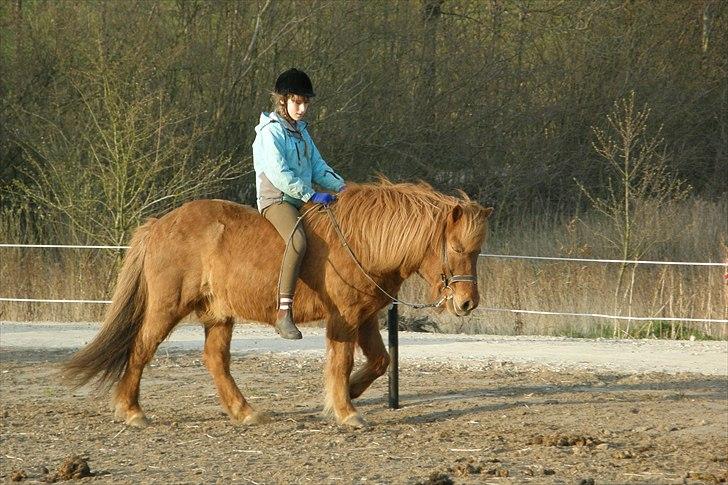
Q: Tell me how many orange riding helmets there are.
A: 0